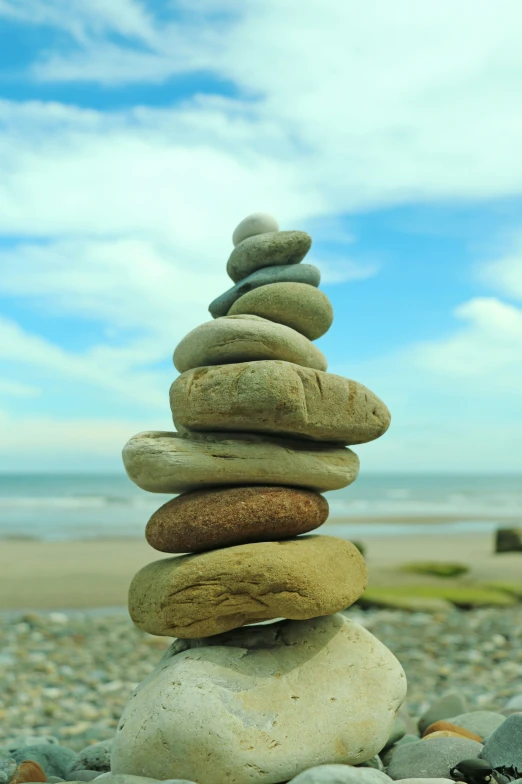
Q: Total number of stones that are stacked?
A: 10